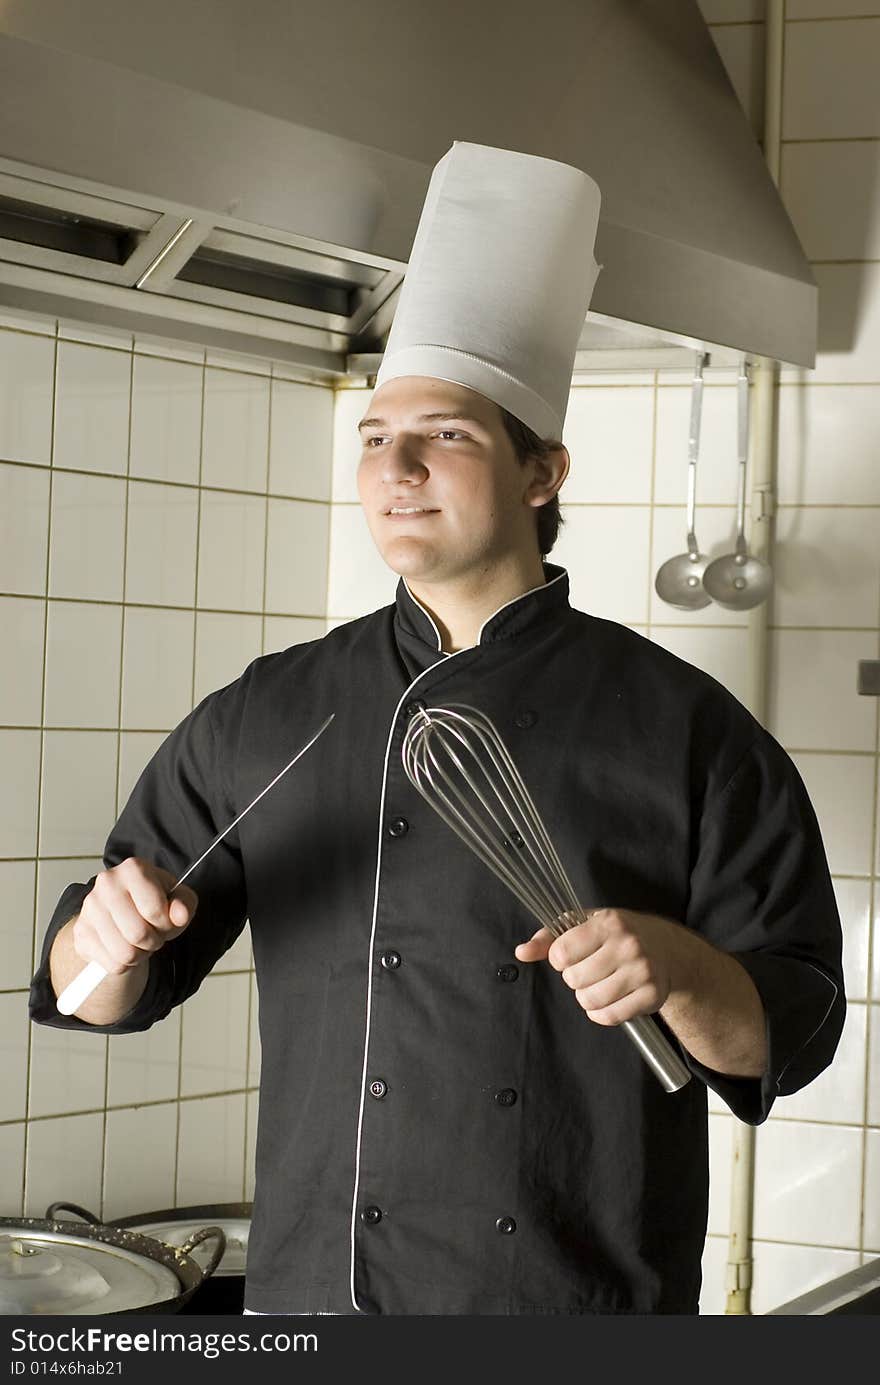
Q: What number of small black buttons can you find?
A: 10